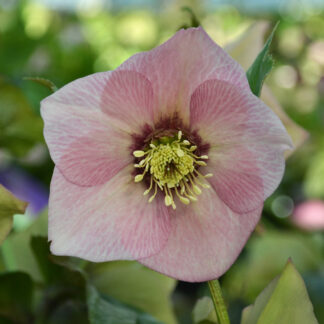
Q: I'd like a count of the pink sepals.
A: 5